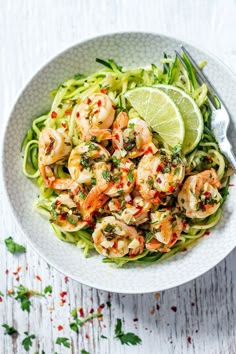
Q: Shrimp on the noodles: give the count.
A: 11